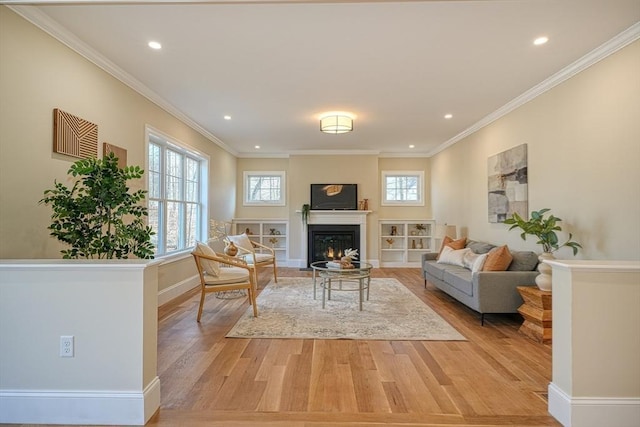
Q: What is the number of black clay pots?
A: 0